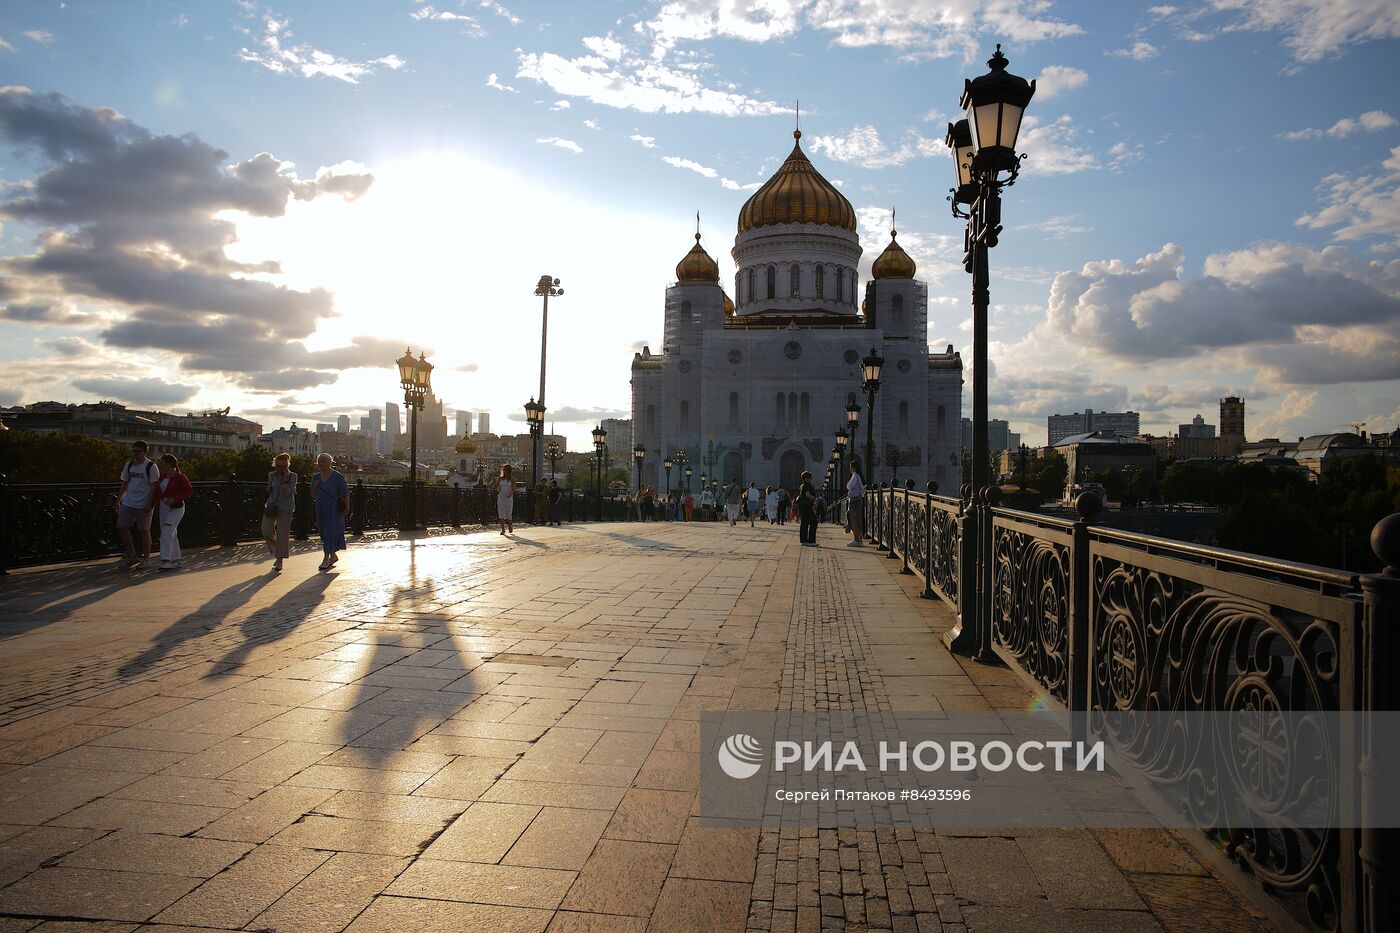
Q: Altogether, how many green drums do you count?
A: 0